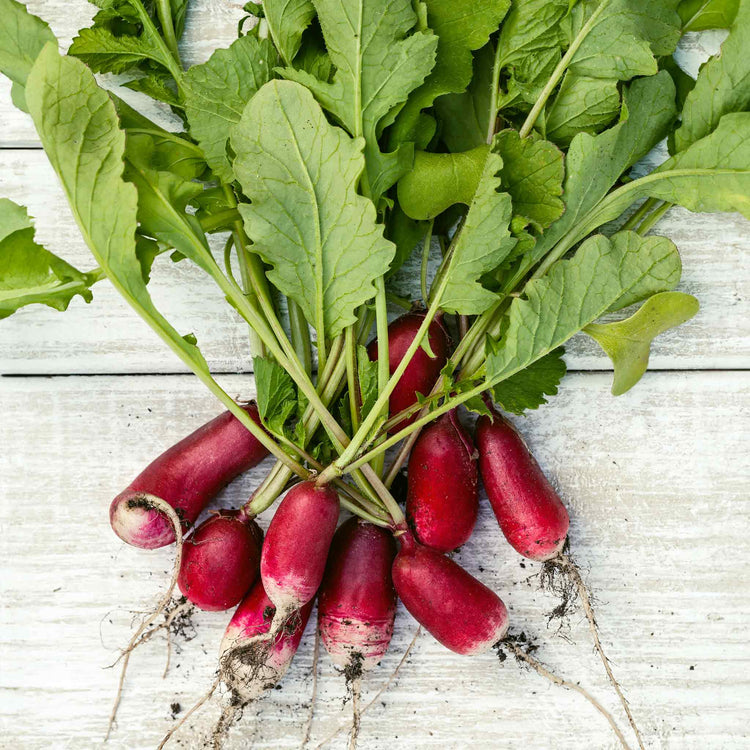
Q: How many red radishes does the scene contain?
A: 9